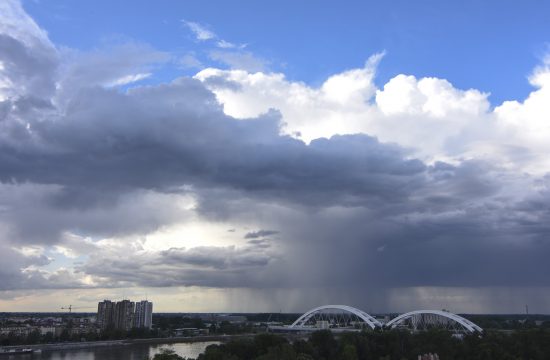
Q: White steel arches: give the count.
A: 2